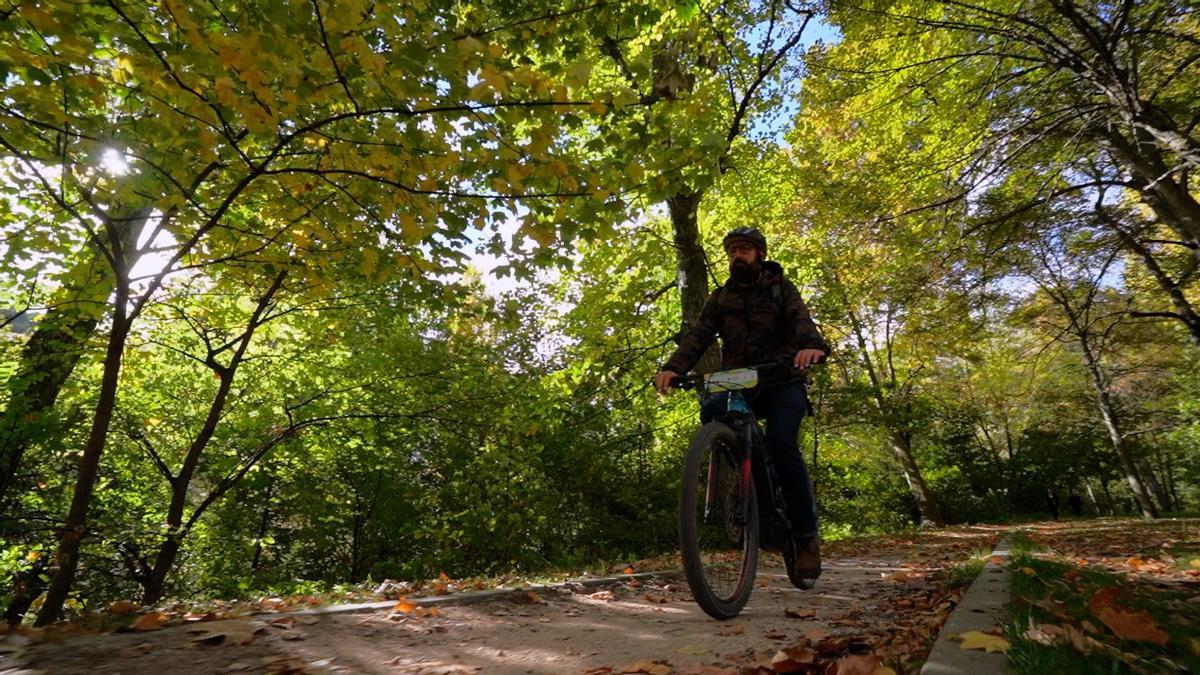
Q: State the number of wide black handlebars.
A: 1